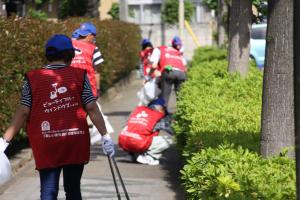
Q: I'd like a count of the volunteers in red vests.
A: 5